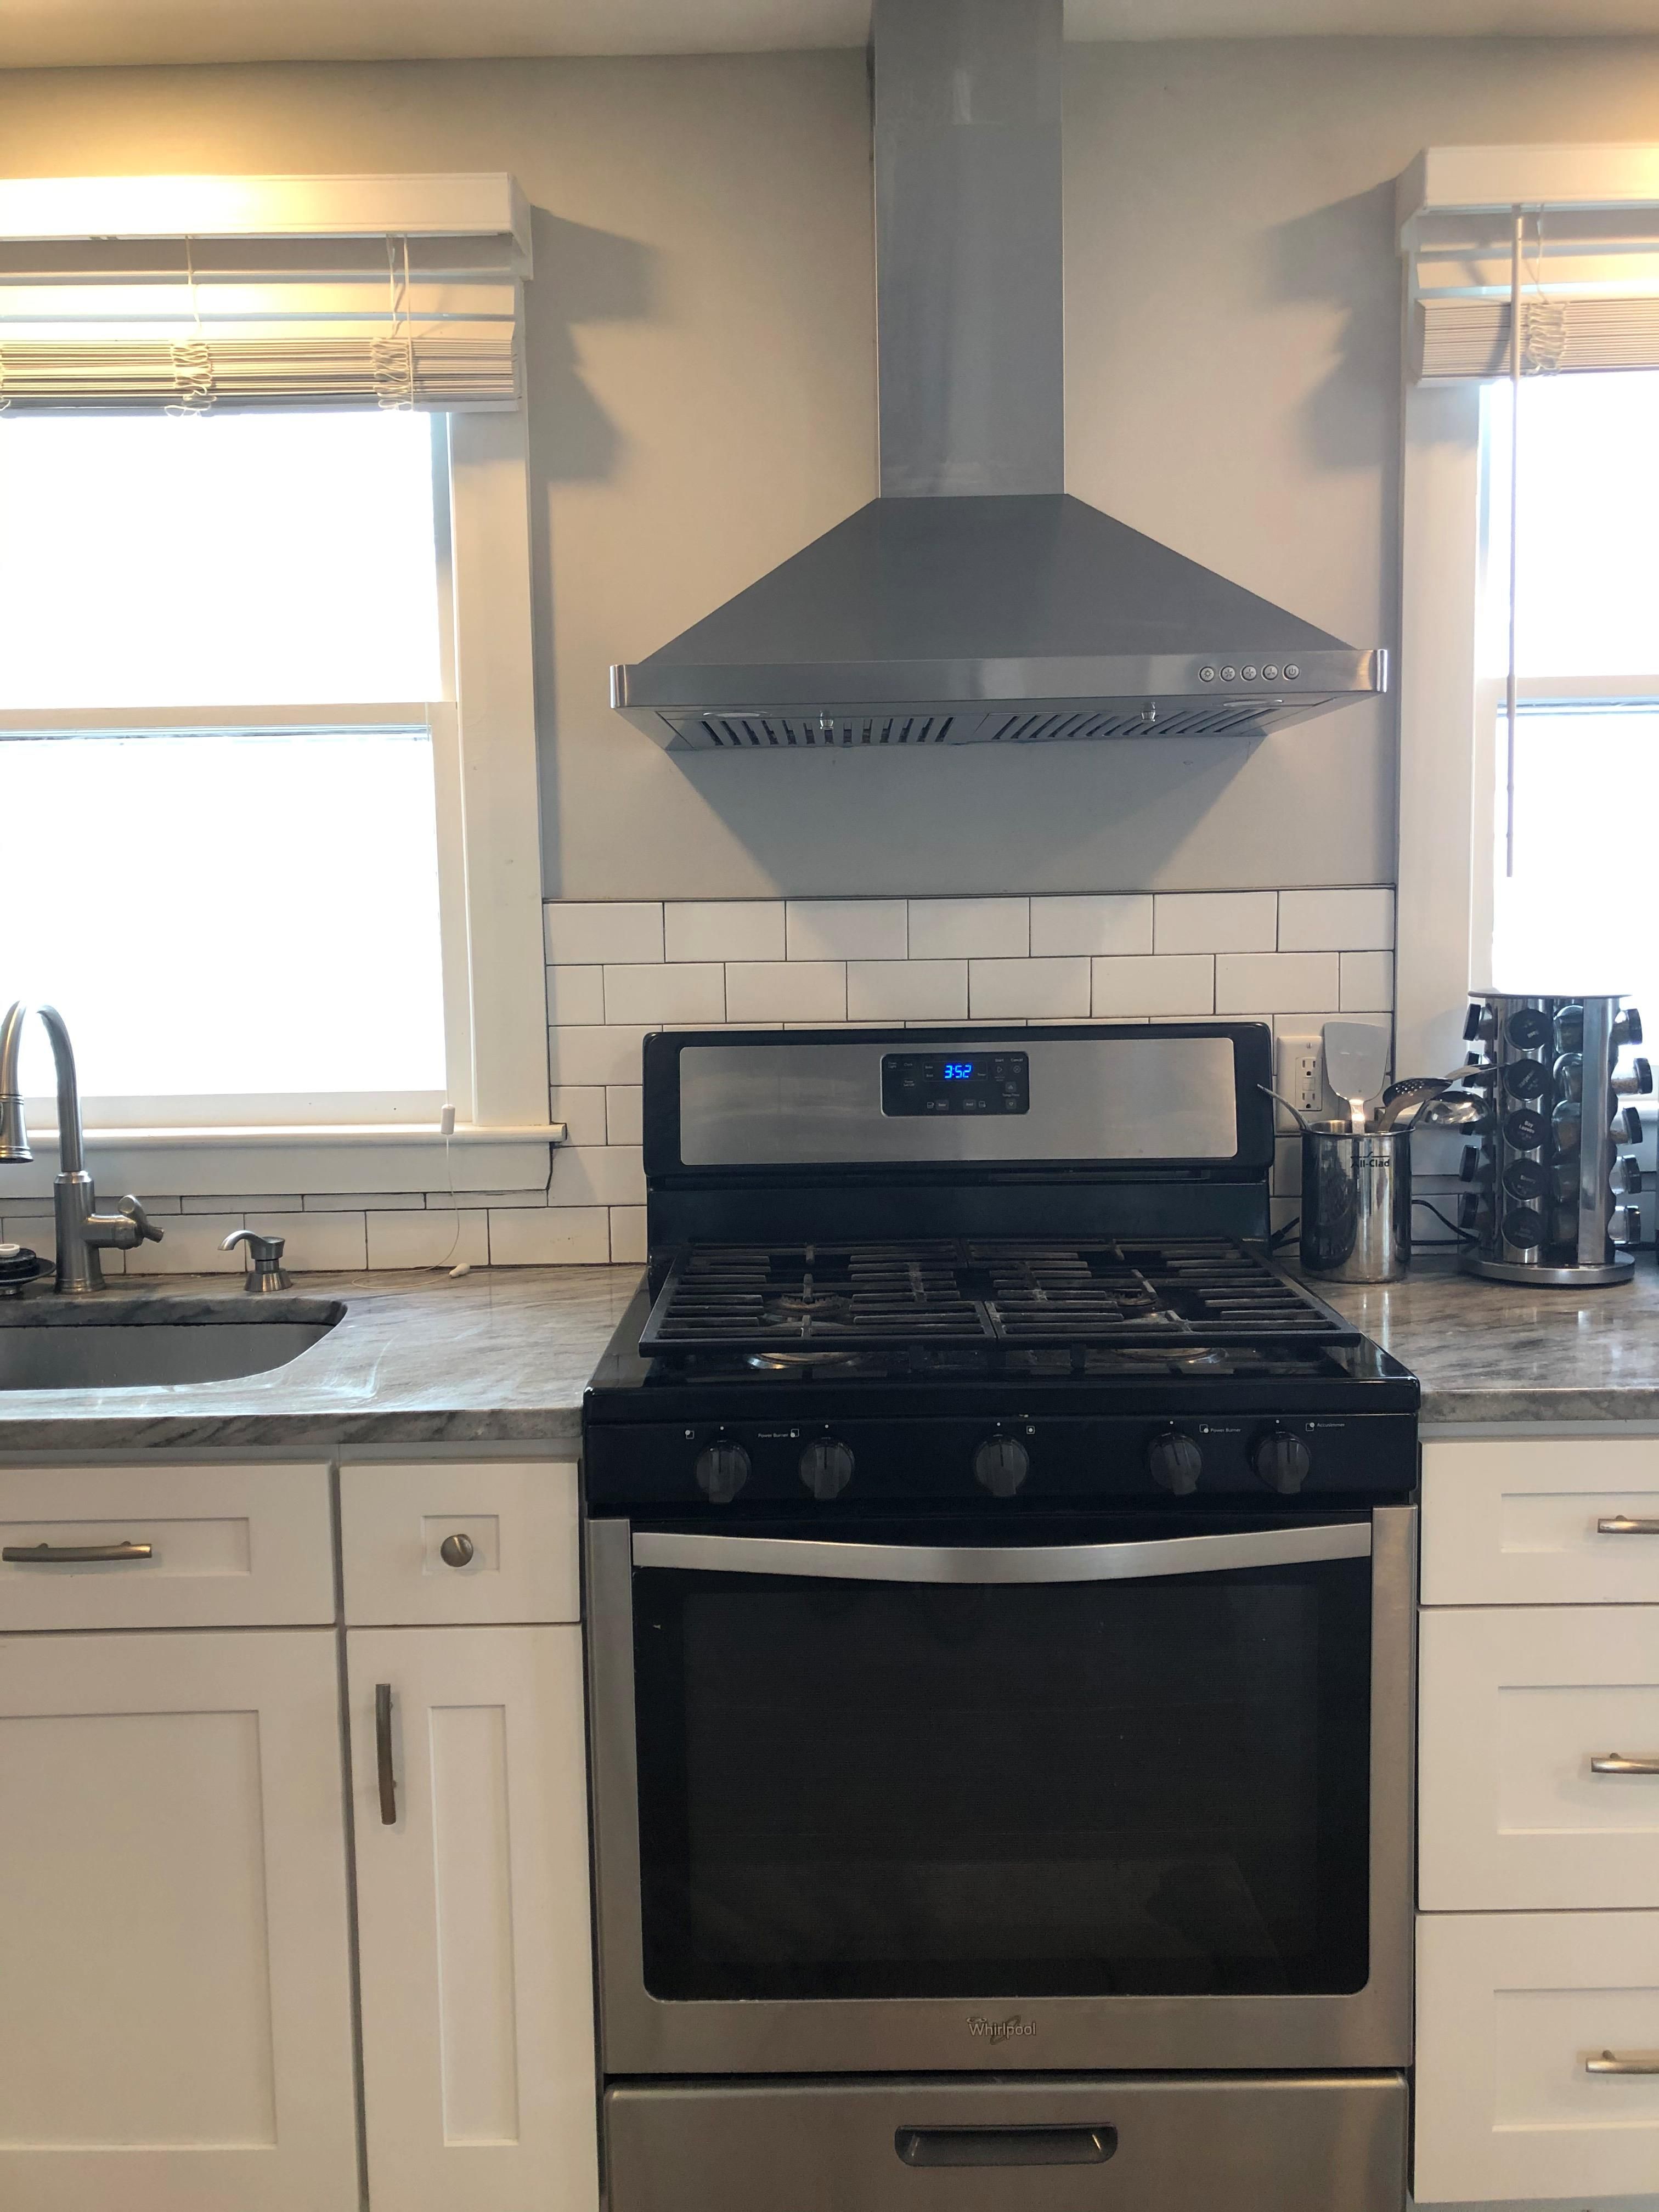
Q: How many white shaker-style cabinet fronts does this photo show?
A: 7